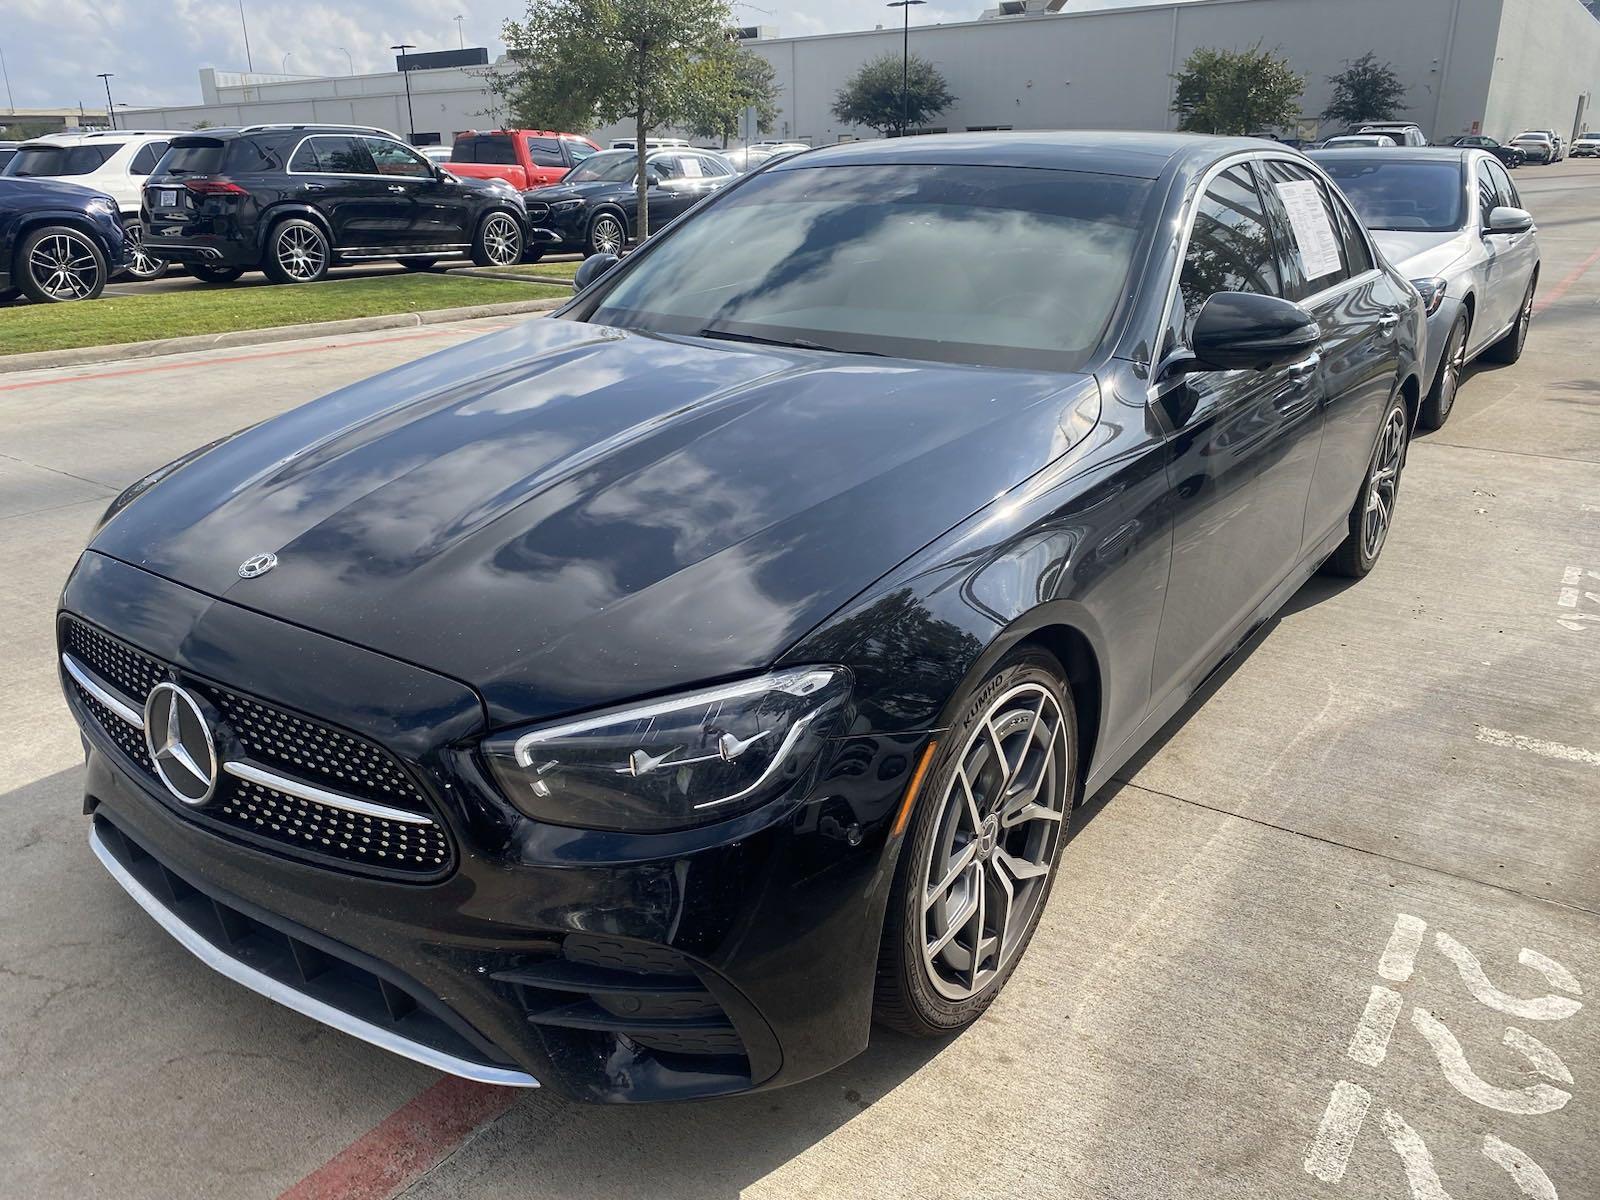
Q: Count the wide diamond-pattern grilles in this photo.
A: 1